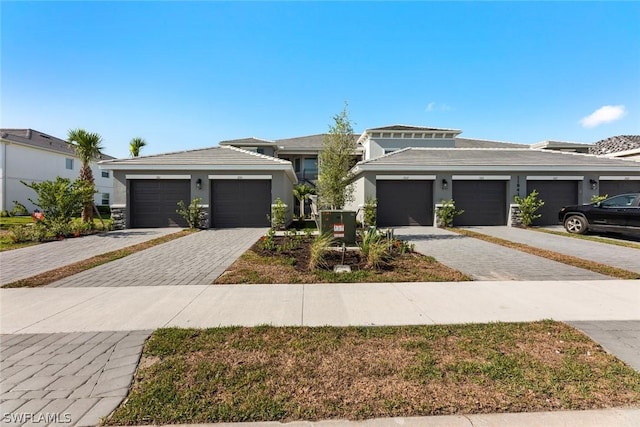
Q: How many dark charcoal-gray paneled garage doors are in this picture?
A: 6